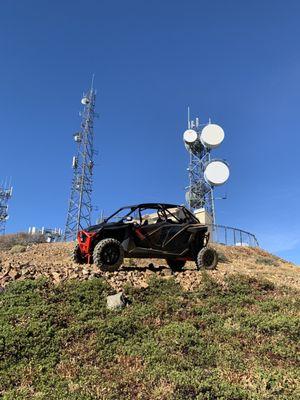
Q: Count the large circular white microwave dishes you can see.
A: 3